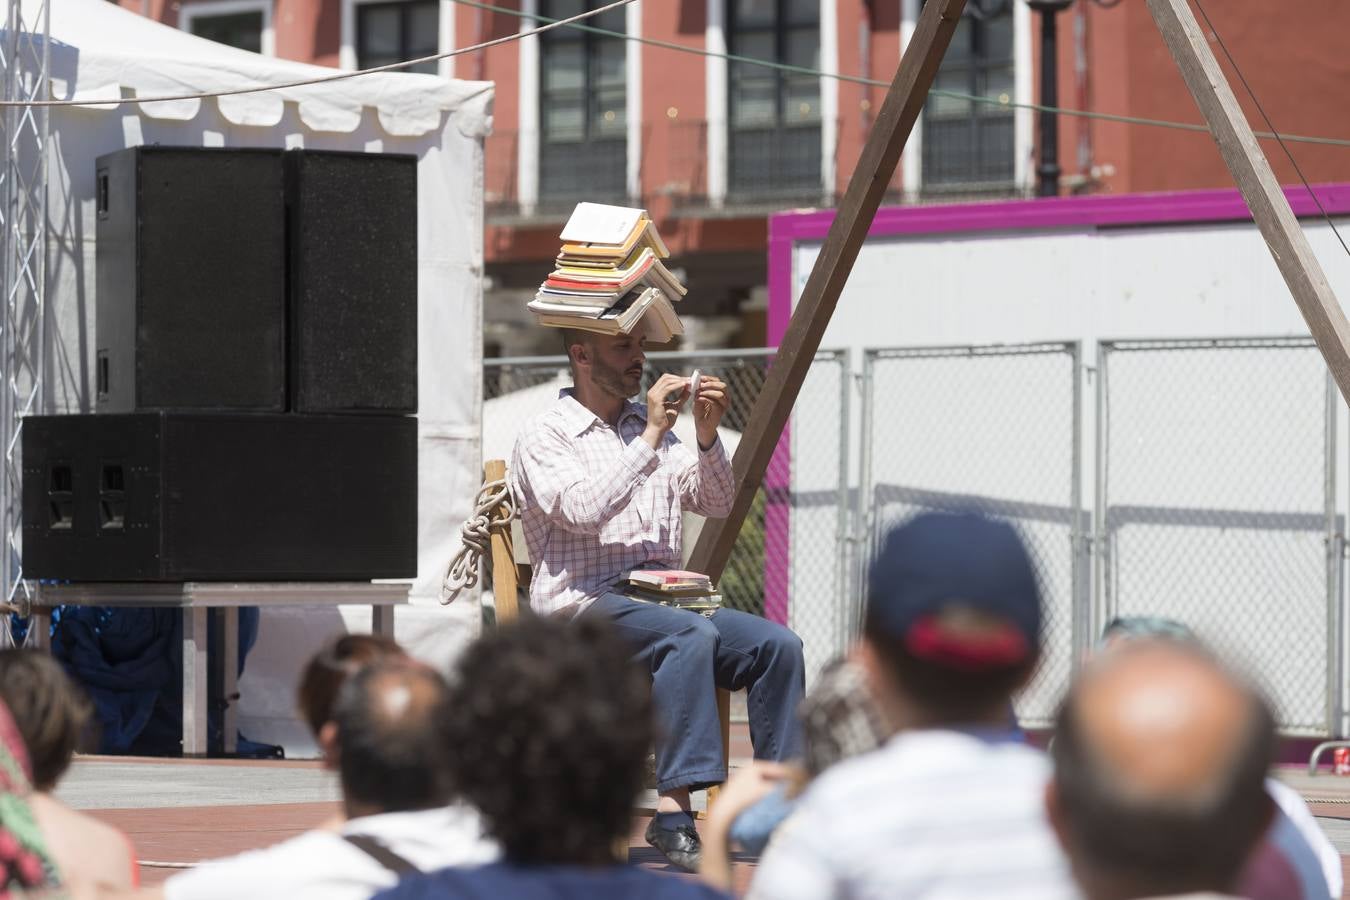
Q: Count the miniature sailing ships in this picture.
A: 0